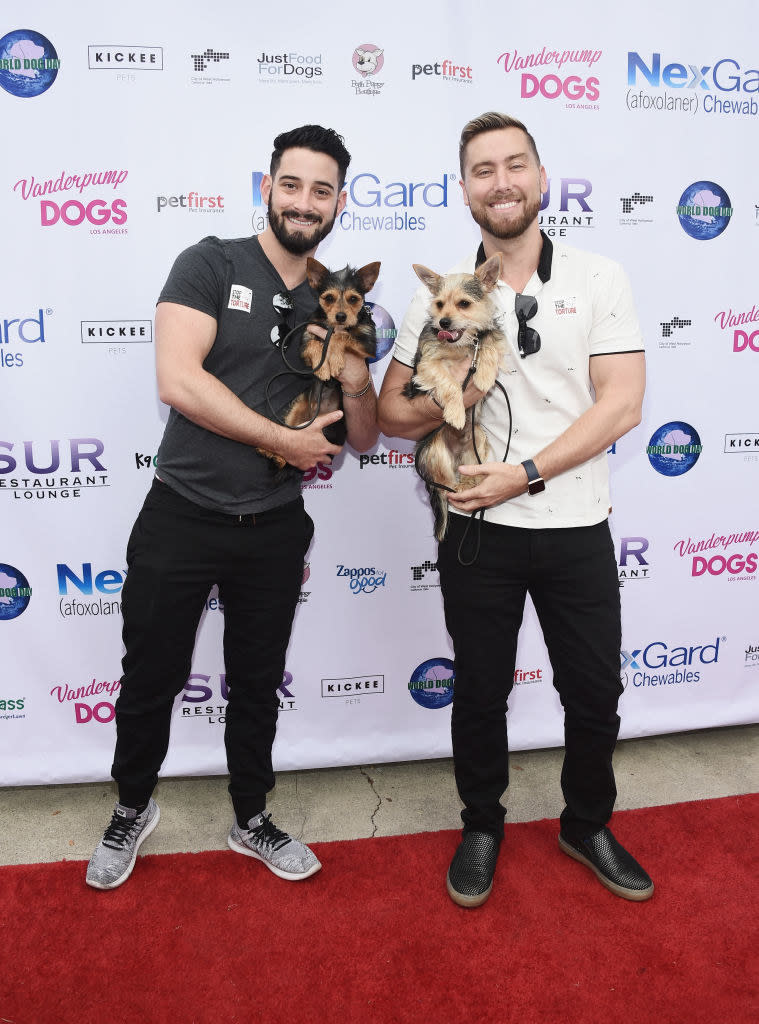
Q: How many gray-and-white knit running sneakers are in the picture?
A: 2